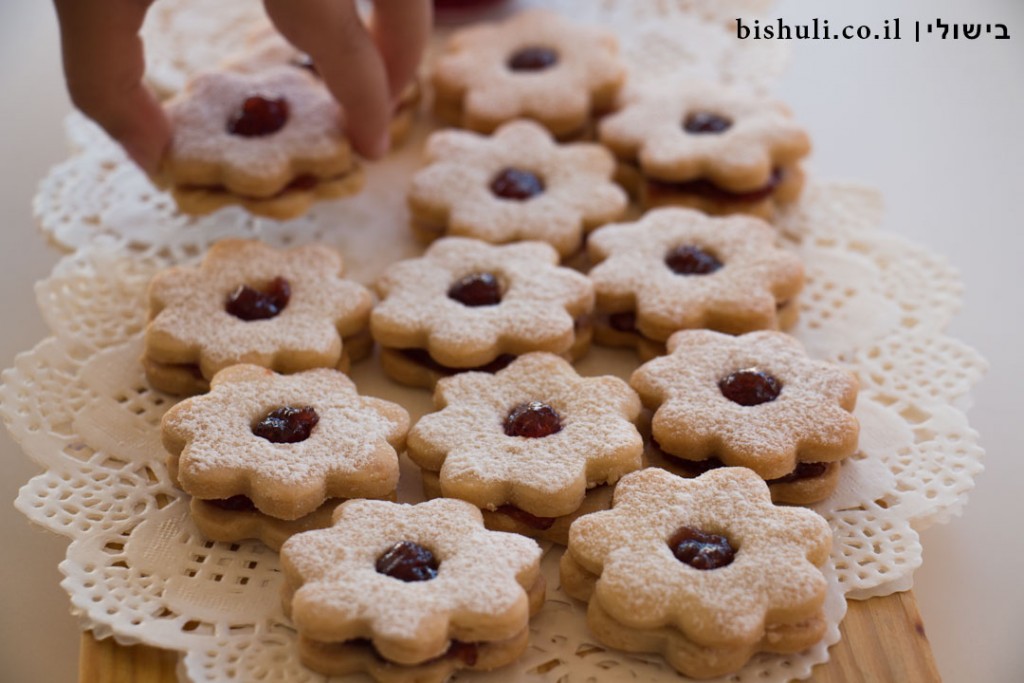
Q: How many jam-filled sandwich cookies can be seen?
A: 13